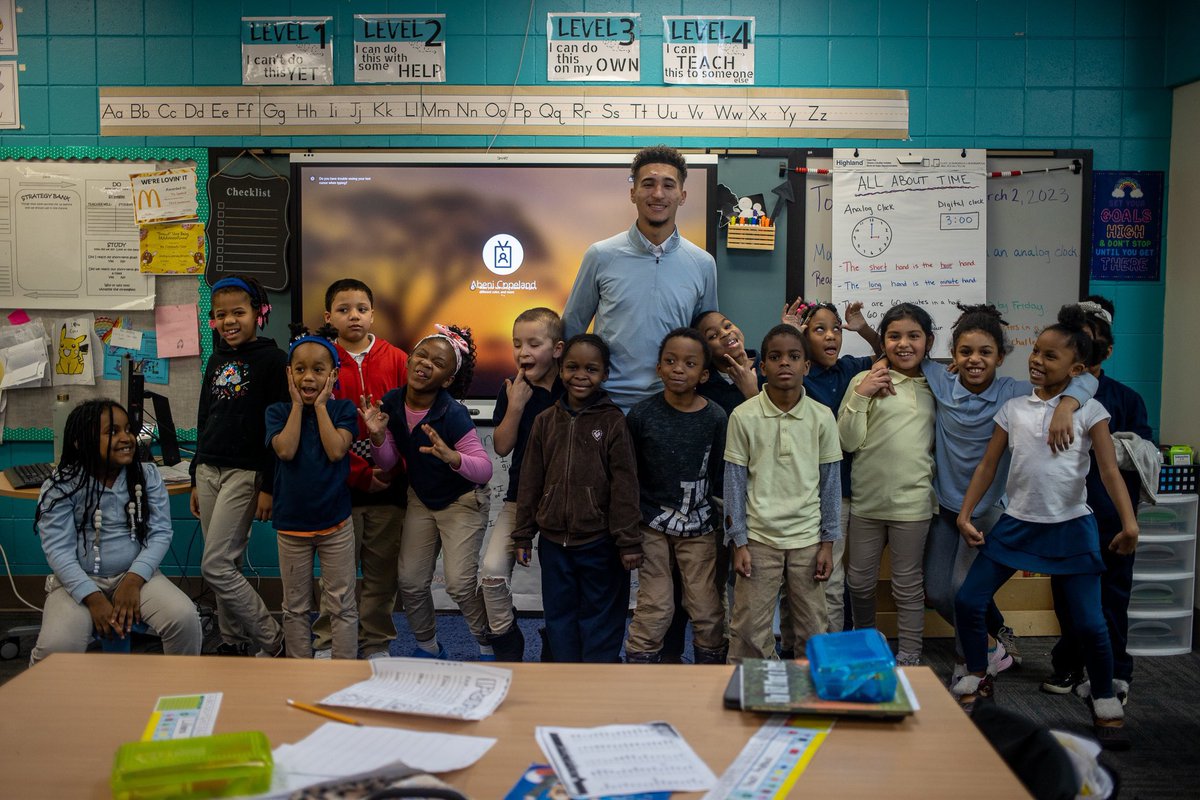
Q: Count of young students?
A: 15